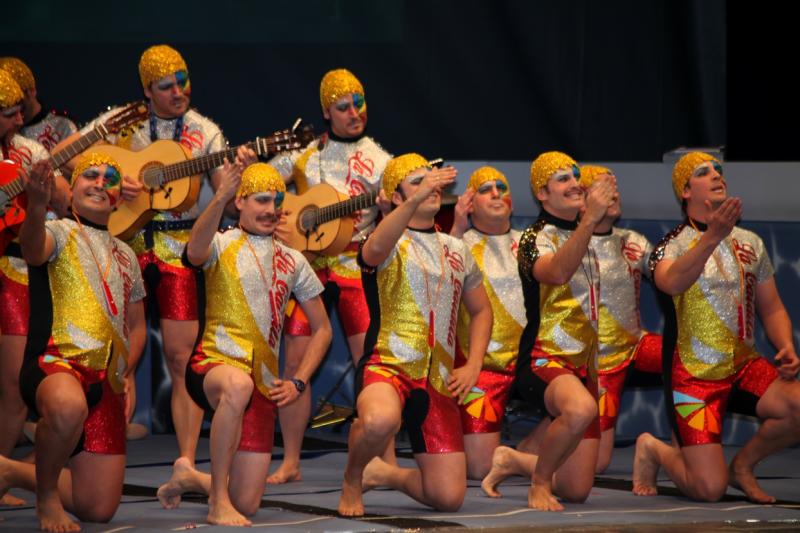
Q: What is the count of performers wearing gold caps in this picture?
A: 11